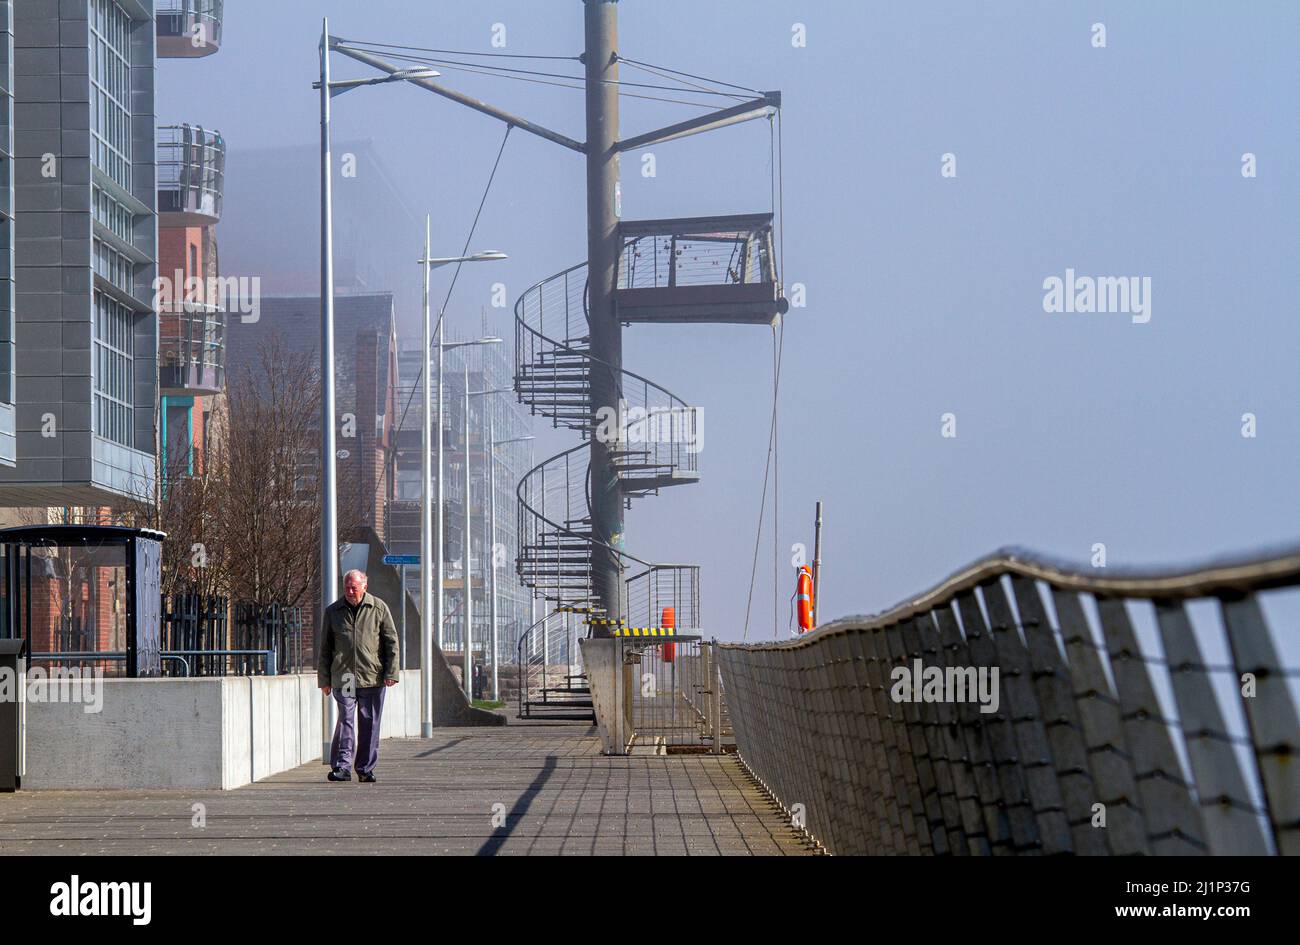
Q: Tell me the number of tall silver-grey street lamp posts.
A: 5